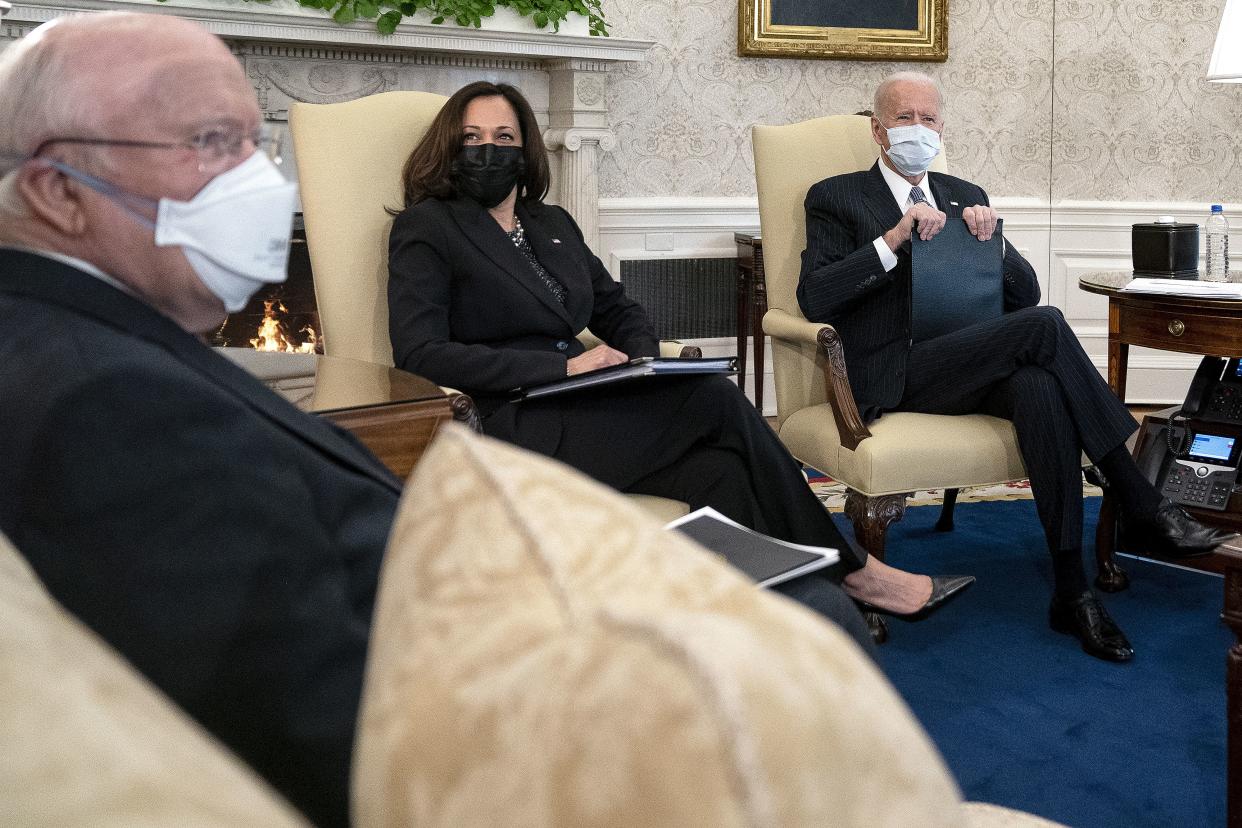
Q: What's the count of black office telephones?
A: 2